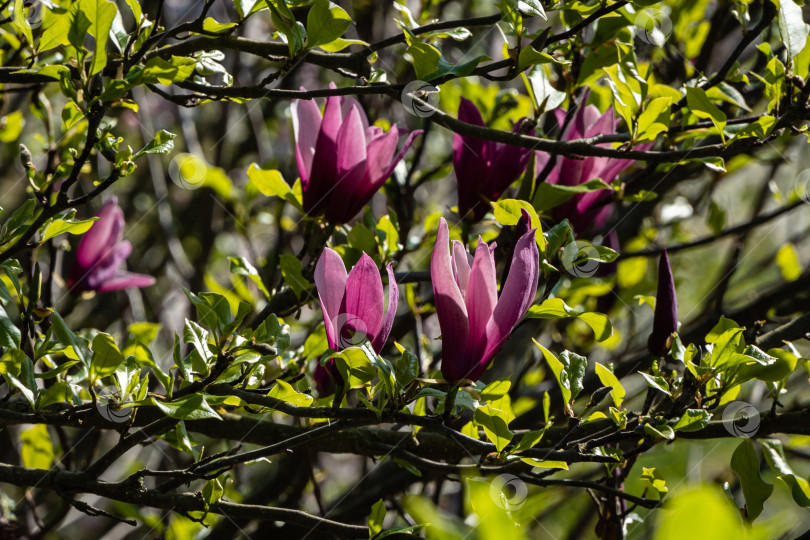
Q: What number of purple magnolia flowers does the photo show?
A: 7